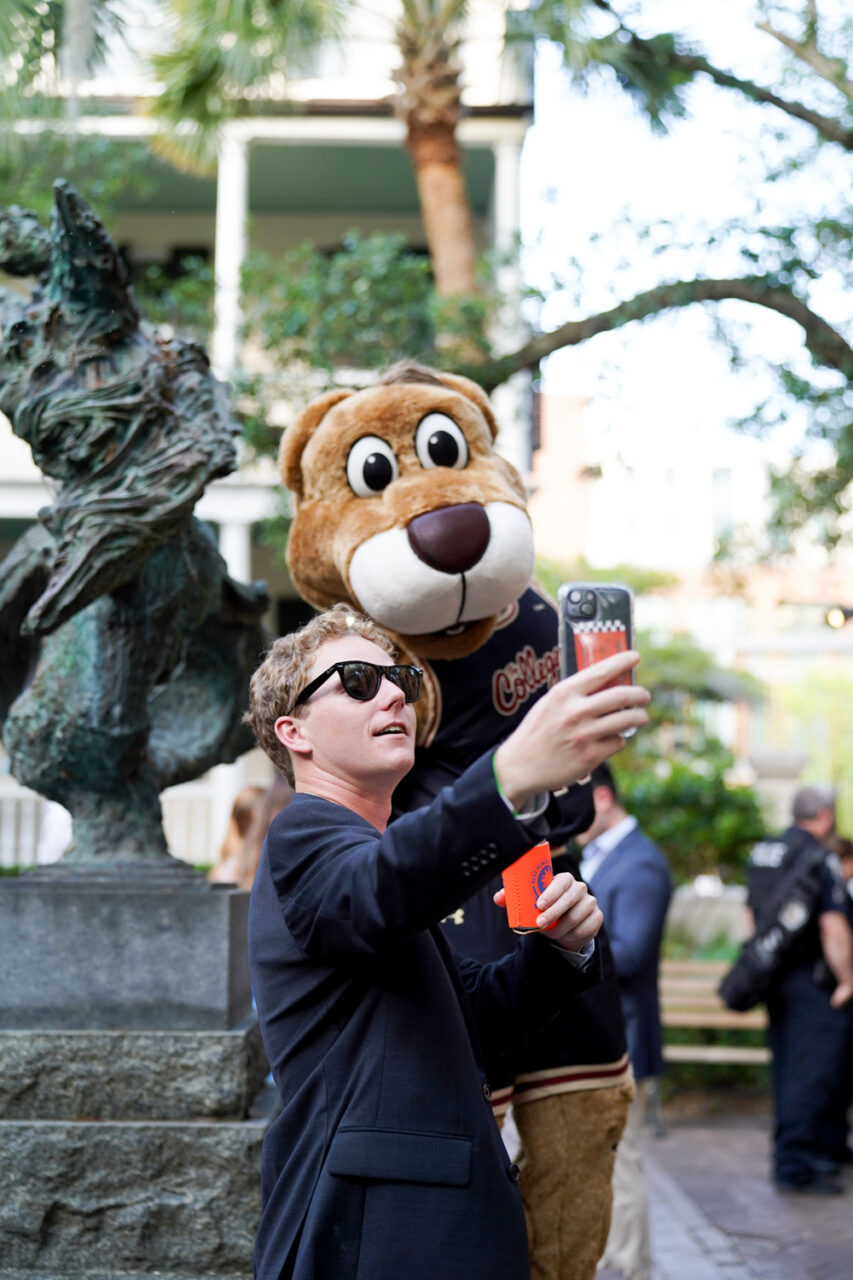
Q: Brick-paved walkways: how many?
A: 1